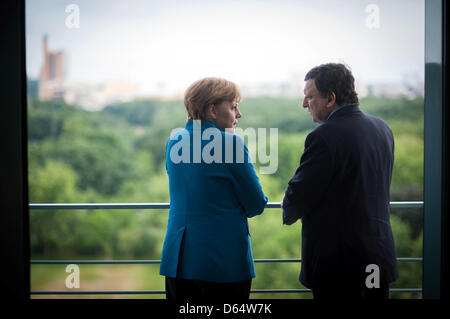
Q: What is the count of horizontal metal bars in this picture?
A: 3